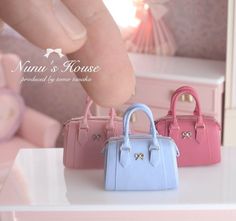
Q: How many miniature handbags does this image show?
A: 3